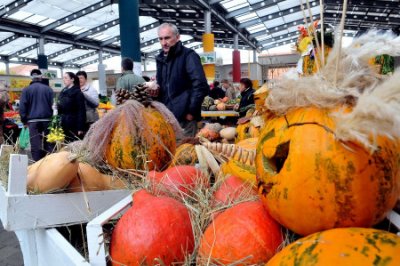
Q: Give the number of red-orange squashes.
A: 4